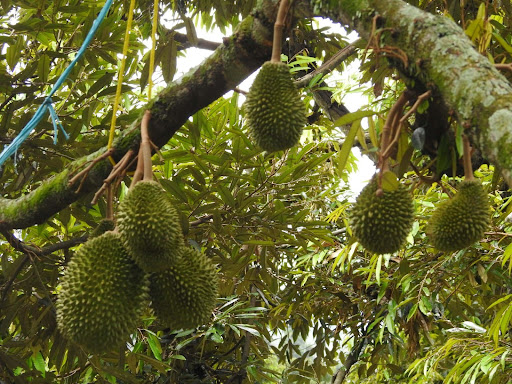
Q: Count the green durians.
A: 6